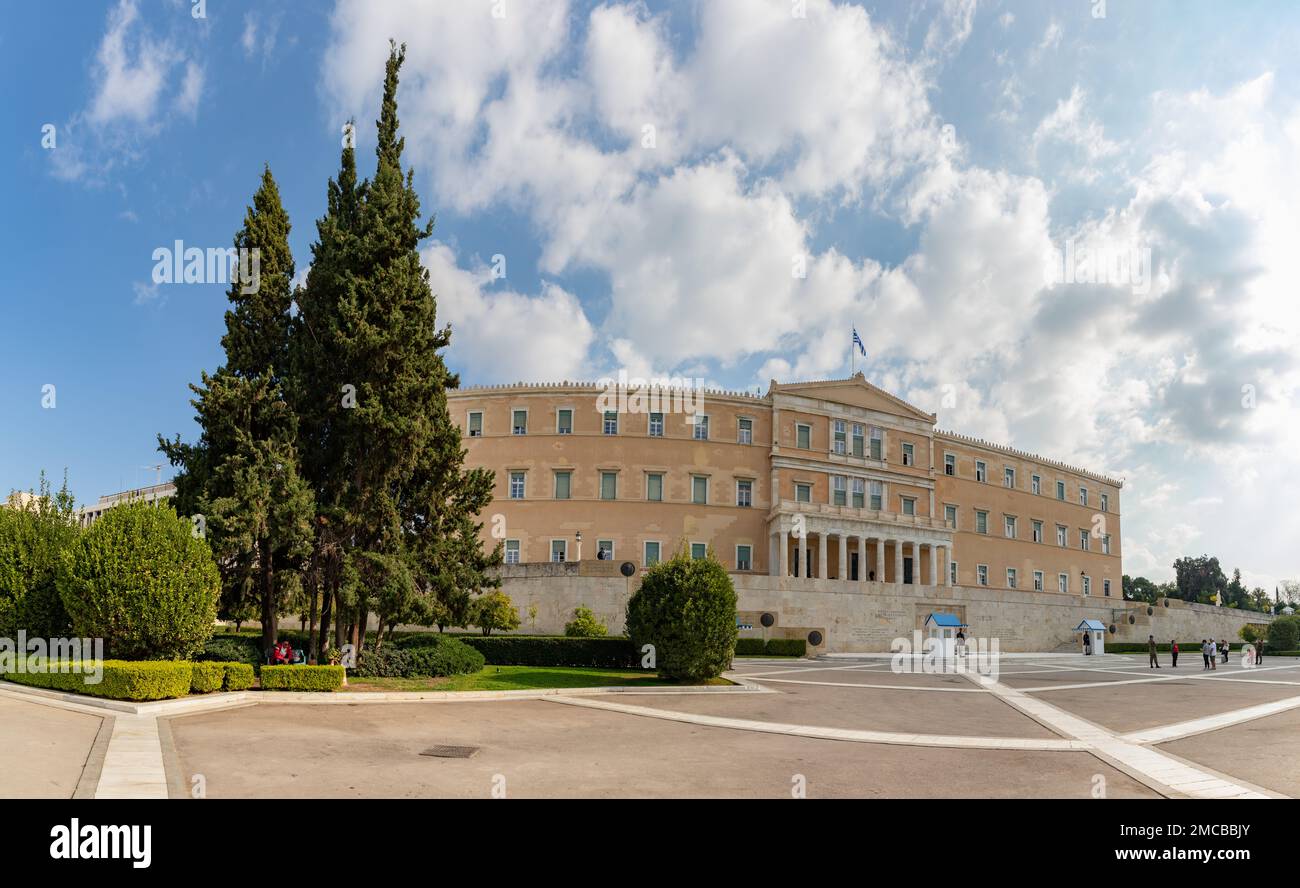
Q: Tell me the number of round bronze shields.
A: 7